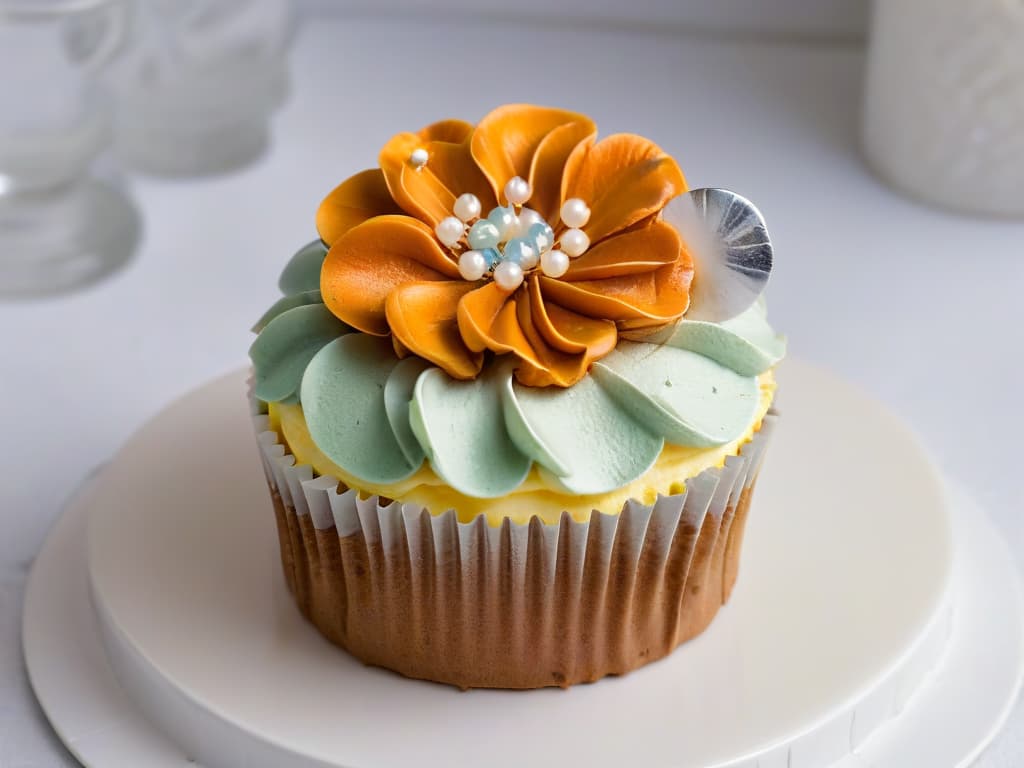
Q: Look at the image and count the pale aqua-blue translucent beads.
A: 5